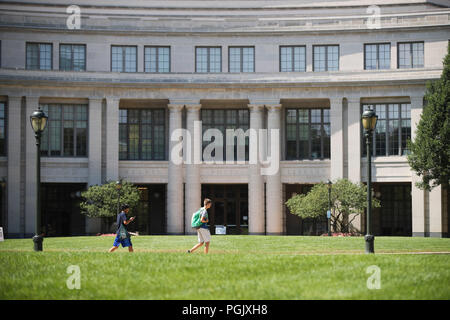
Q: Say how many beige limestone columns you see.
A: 12